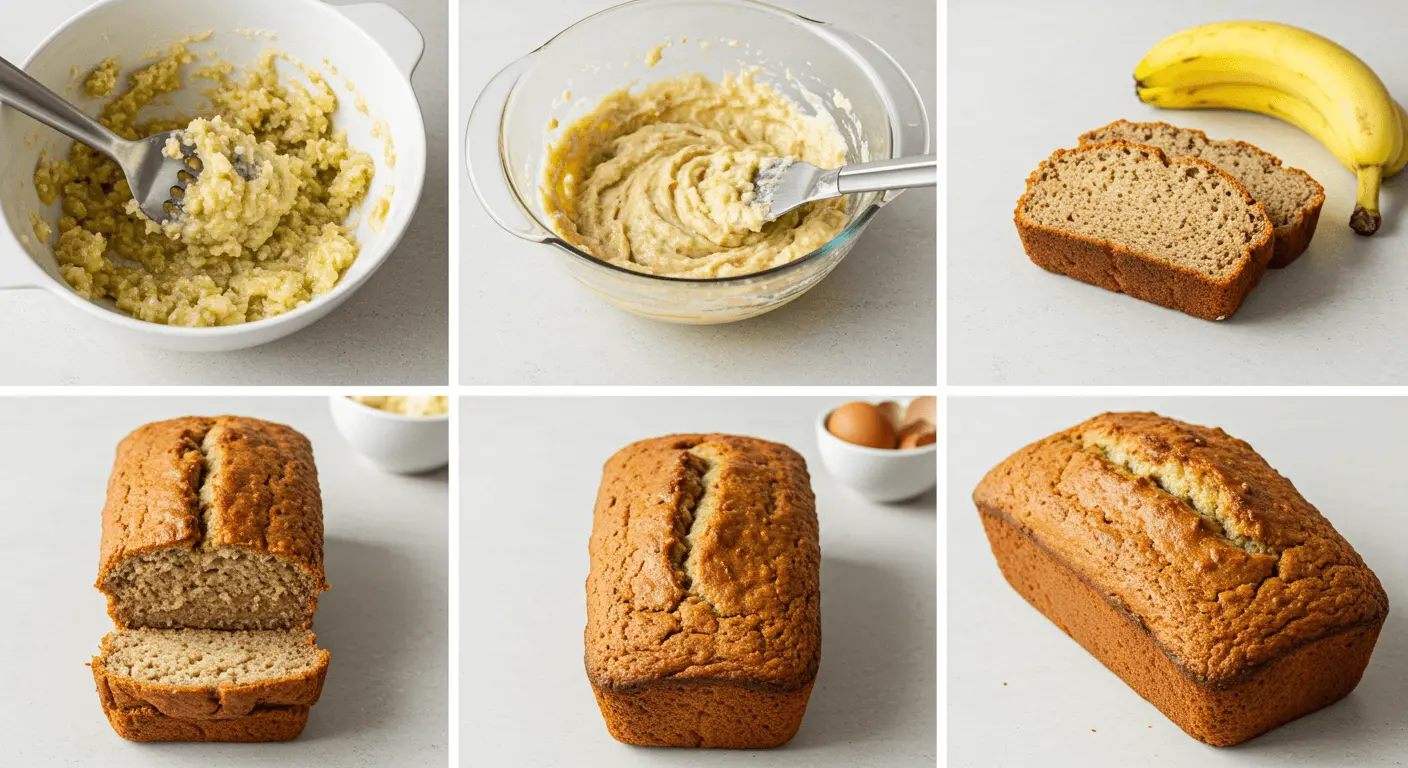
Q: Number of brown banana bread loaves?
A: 3